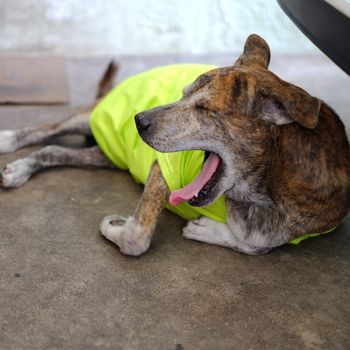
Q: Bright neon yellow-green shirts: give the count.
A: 1